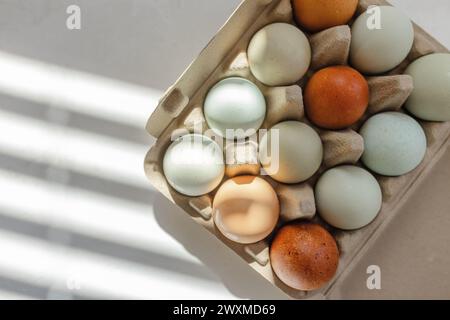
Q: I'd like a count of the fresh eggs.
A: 12